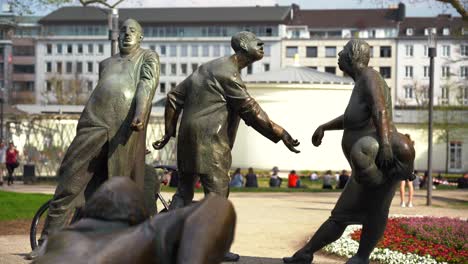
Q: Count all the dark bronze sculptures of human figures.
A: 4